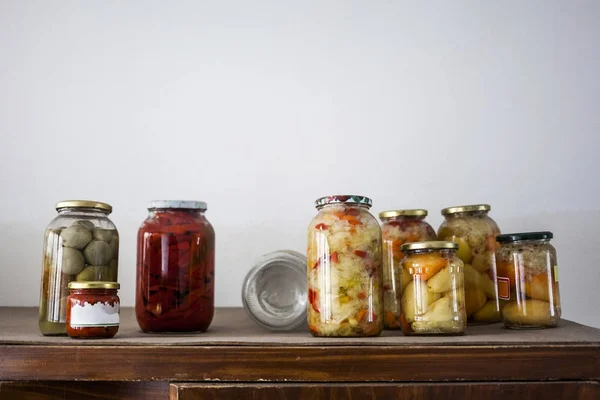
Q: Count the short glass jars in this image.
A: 3